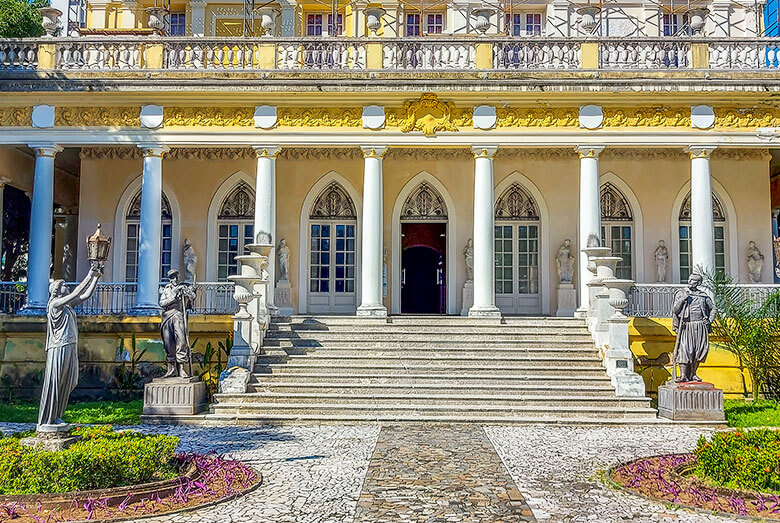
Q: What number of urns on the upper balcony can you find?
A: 7